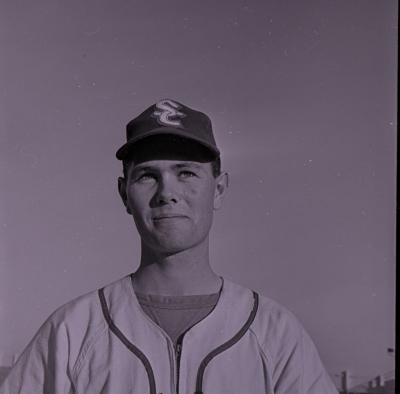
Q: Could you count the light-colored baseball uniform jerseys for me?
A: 1